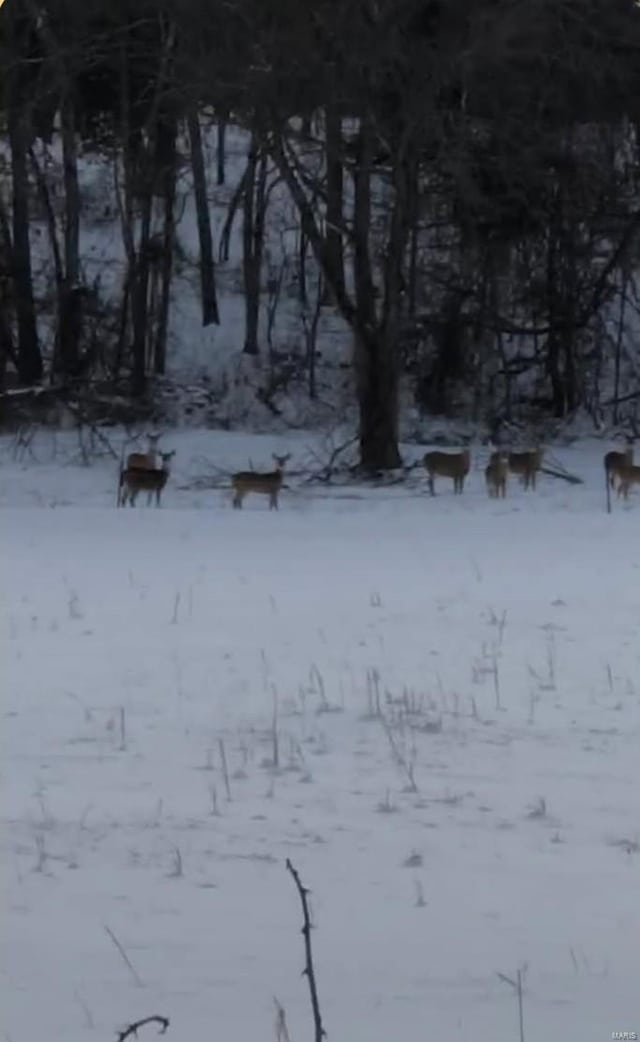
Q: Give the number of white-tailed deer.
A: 8